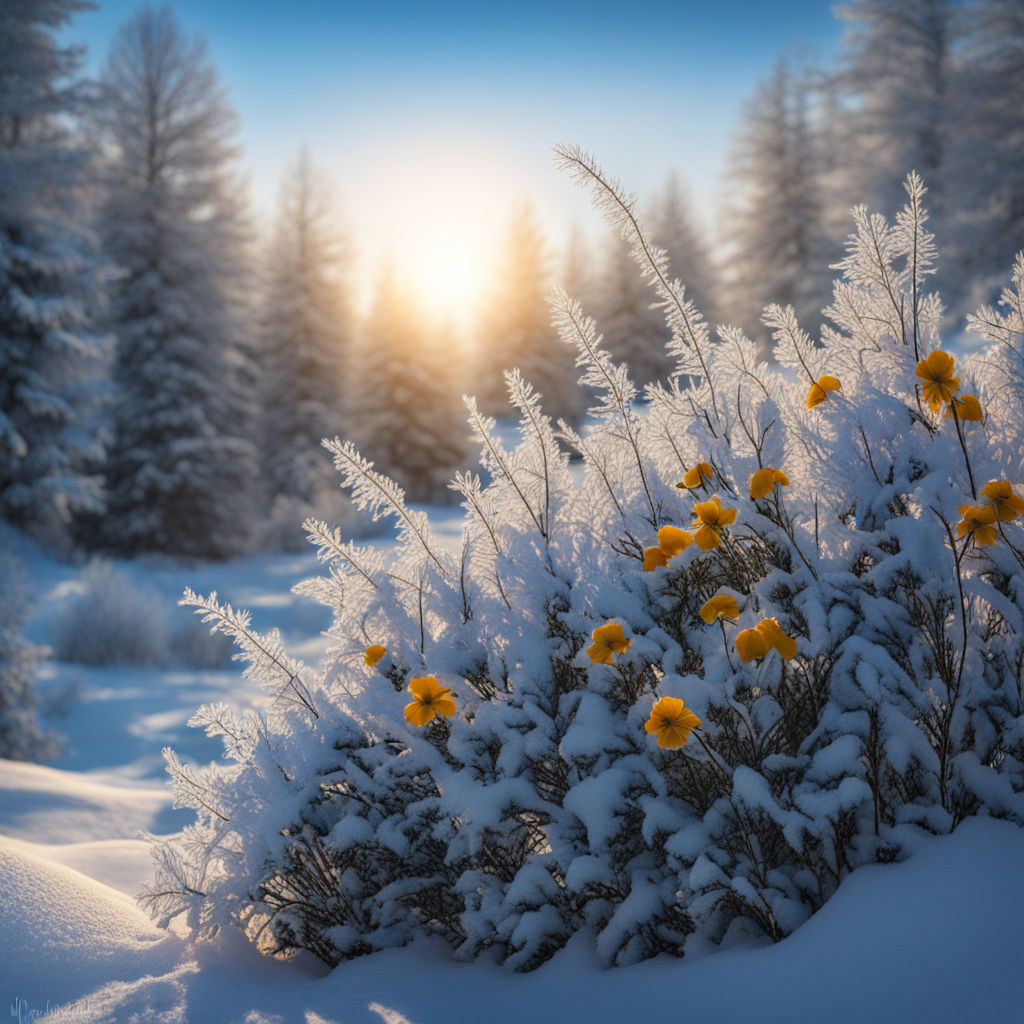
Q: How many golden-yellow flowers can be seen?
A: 15